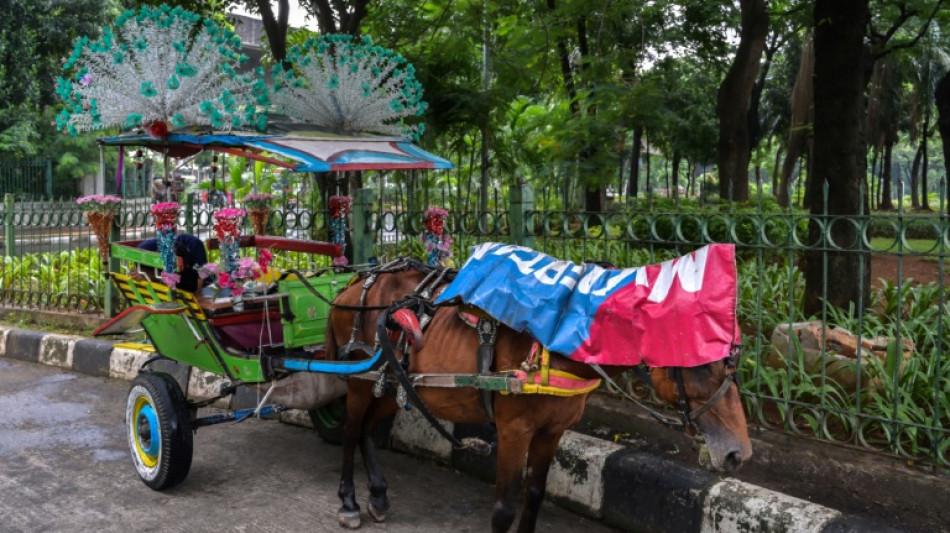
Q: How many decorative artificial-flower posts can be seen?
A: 6